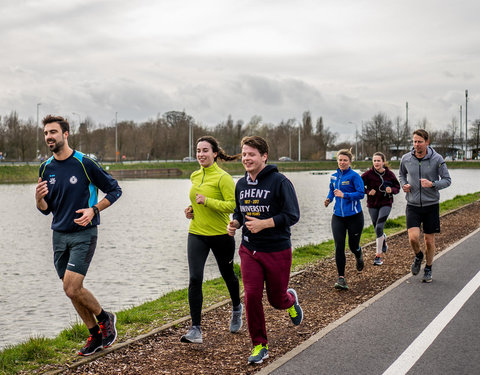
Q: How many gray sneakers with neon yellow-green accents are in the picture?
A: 2